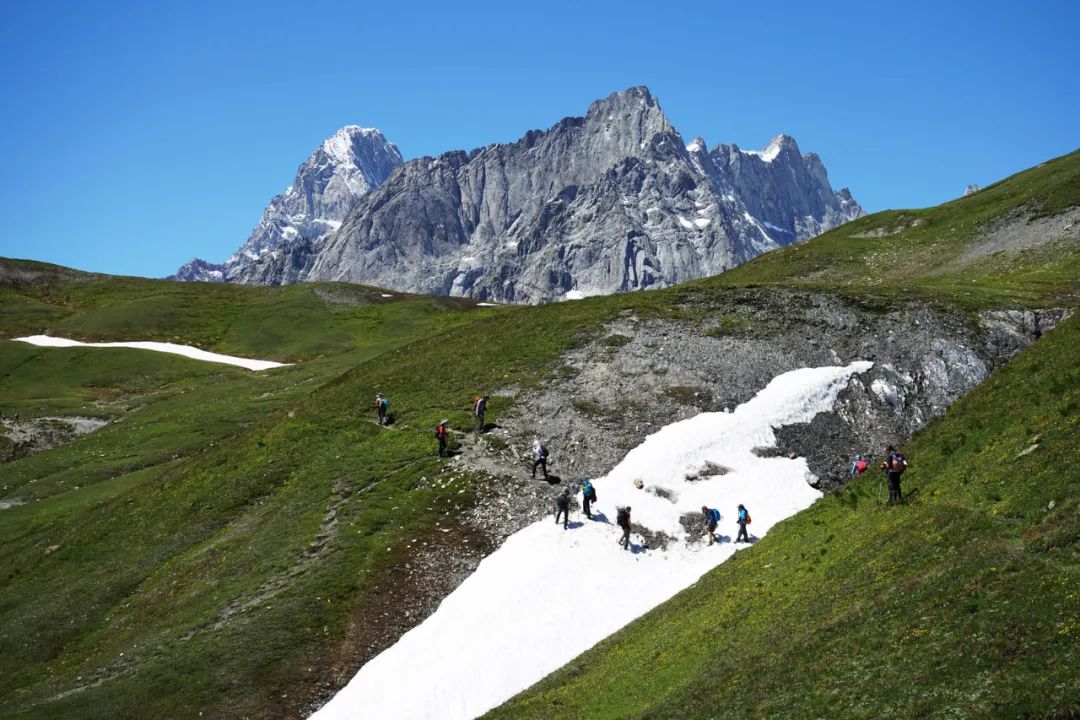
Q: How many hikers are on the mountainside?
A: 11